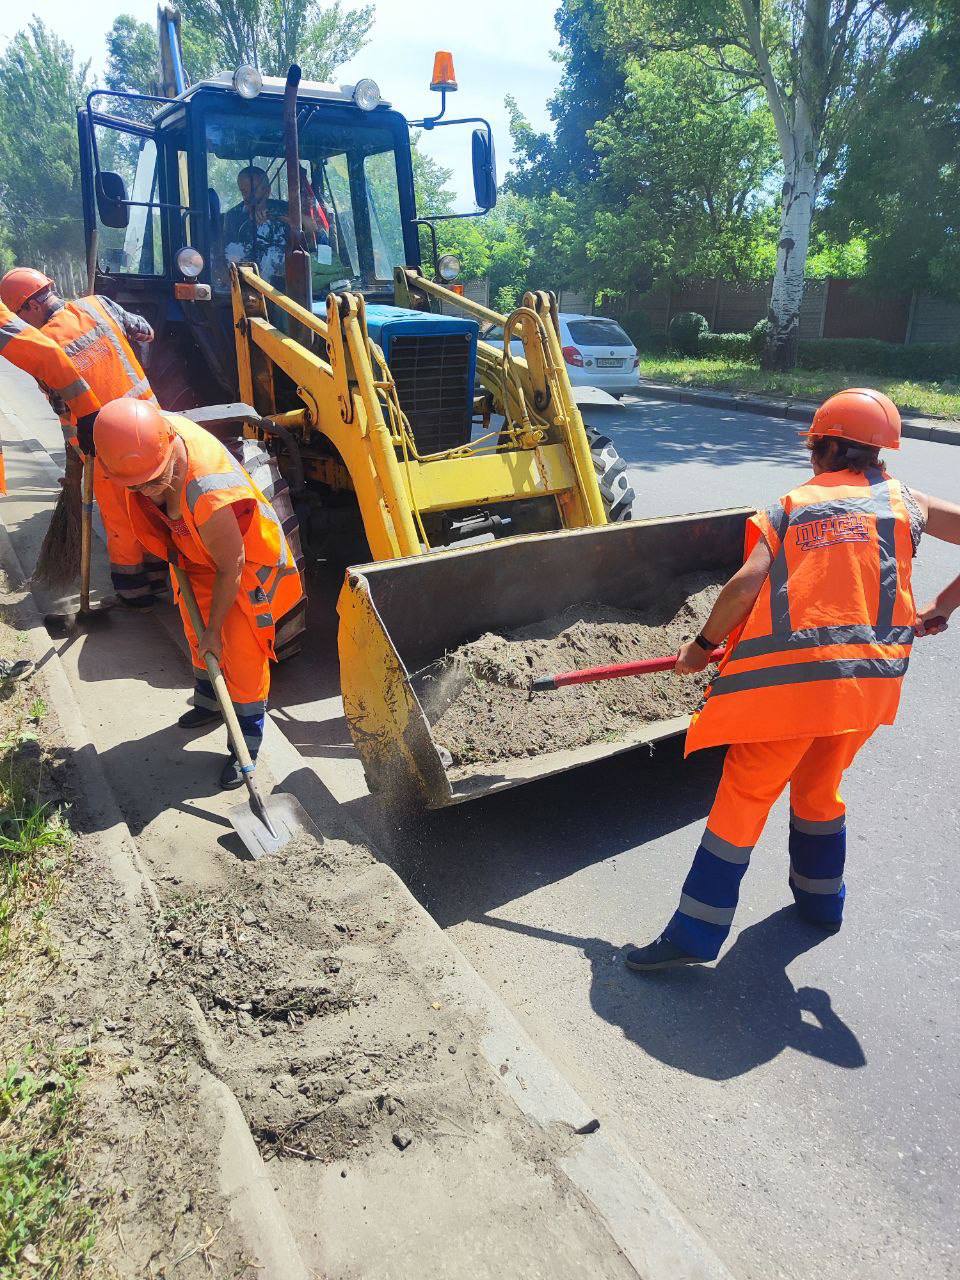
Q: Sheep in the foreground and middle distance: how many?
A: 0